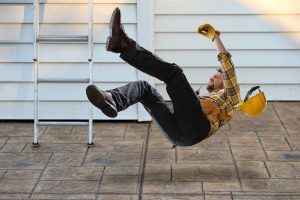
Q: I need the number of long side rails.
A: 2